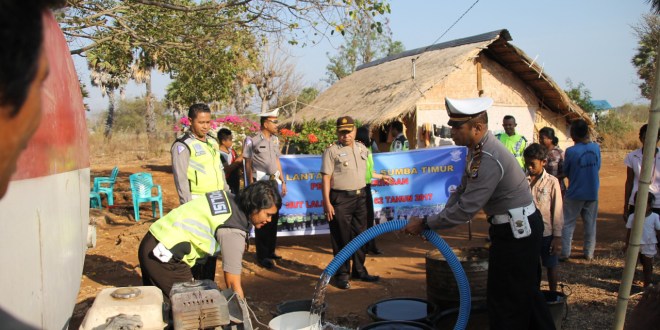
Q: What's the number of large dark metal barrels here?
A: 1